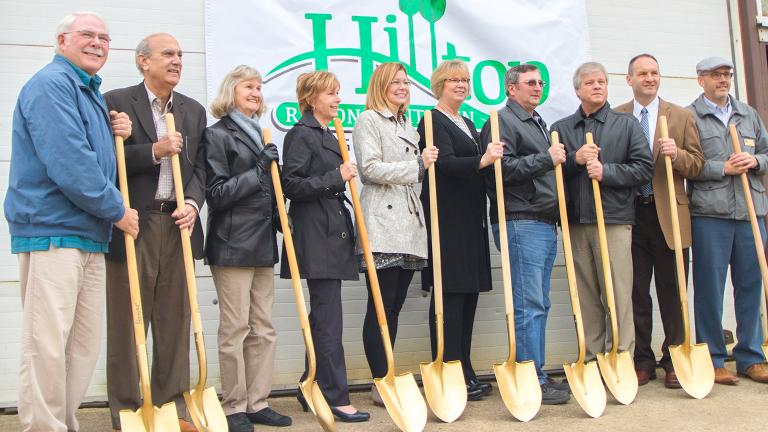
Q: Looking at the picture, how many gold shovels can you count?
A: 10